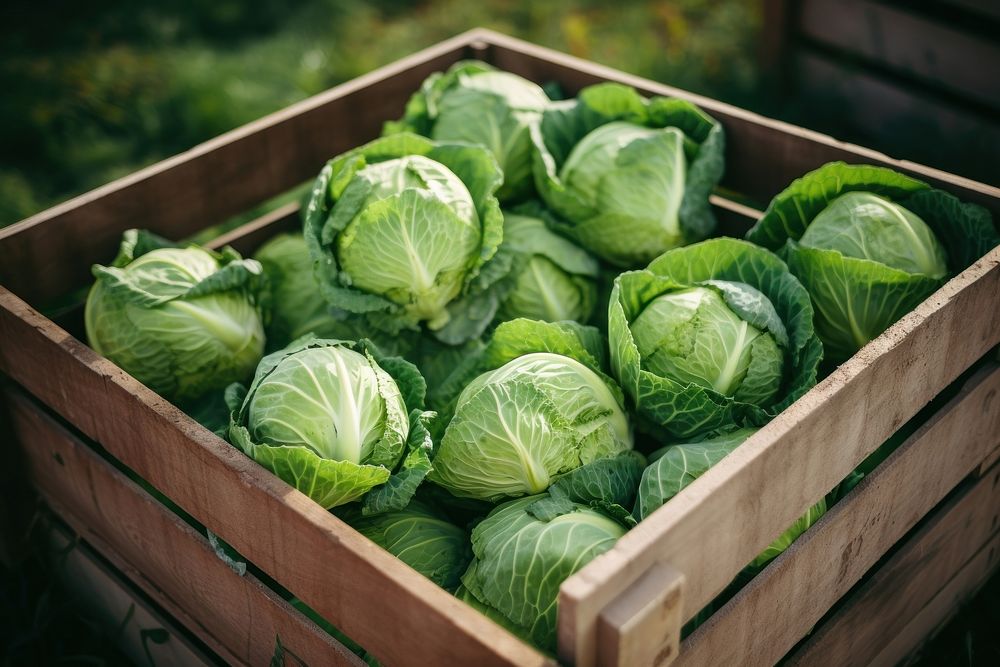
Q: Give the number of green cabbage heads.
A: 13